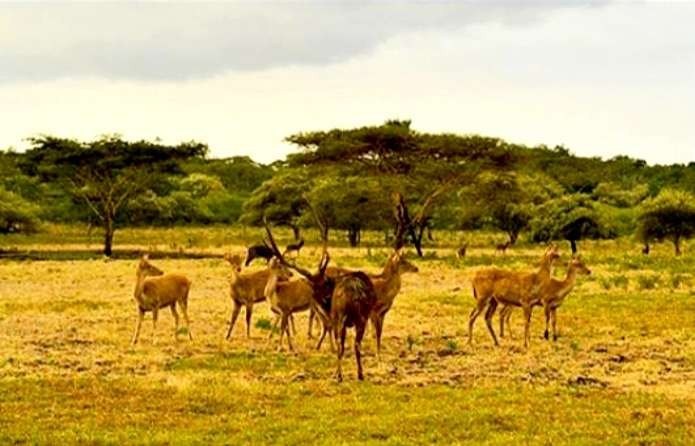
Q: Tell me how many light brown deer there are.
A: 6